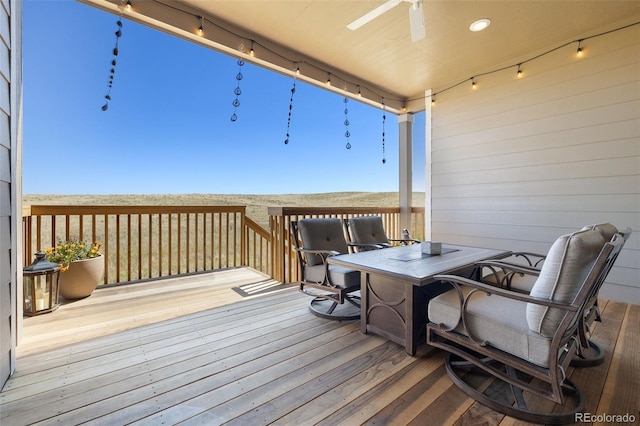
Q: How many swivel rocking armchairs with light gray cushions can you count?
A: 4